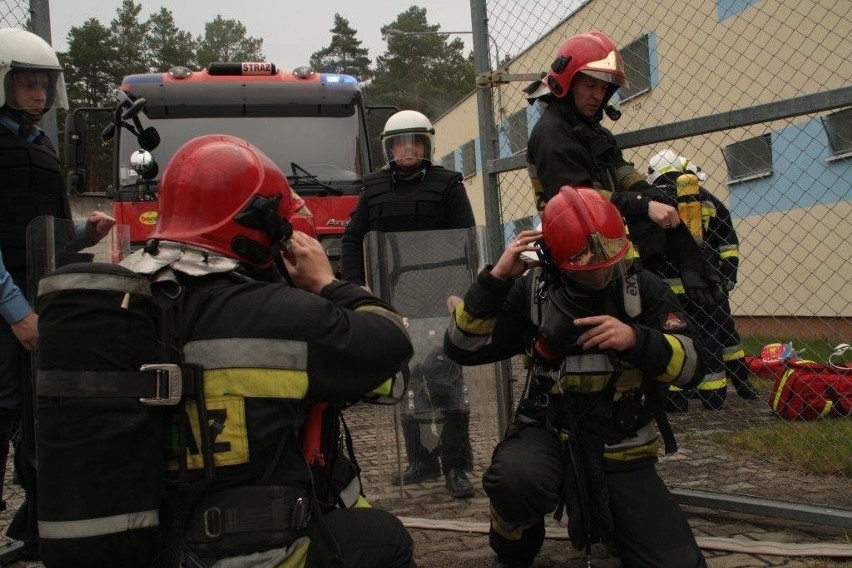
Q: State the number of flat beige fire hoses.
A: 1